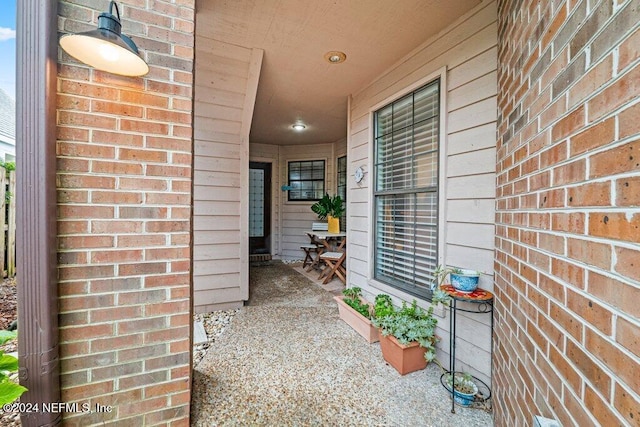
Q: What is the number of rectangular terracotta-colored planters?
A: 2